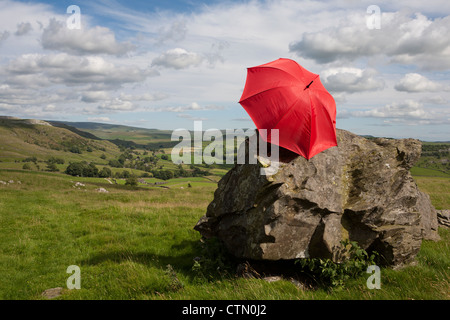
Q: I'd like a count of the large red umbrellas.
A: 1